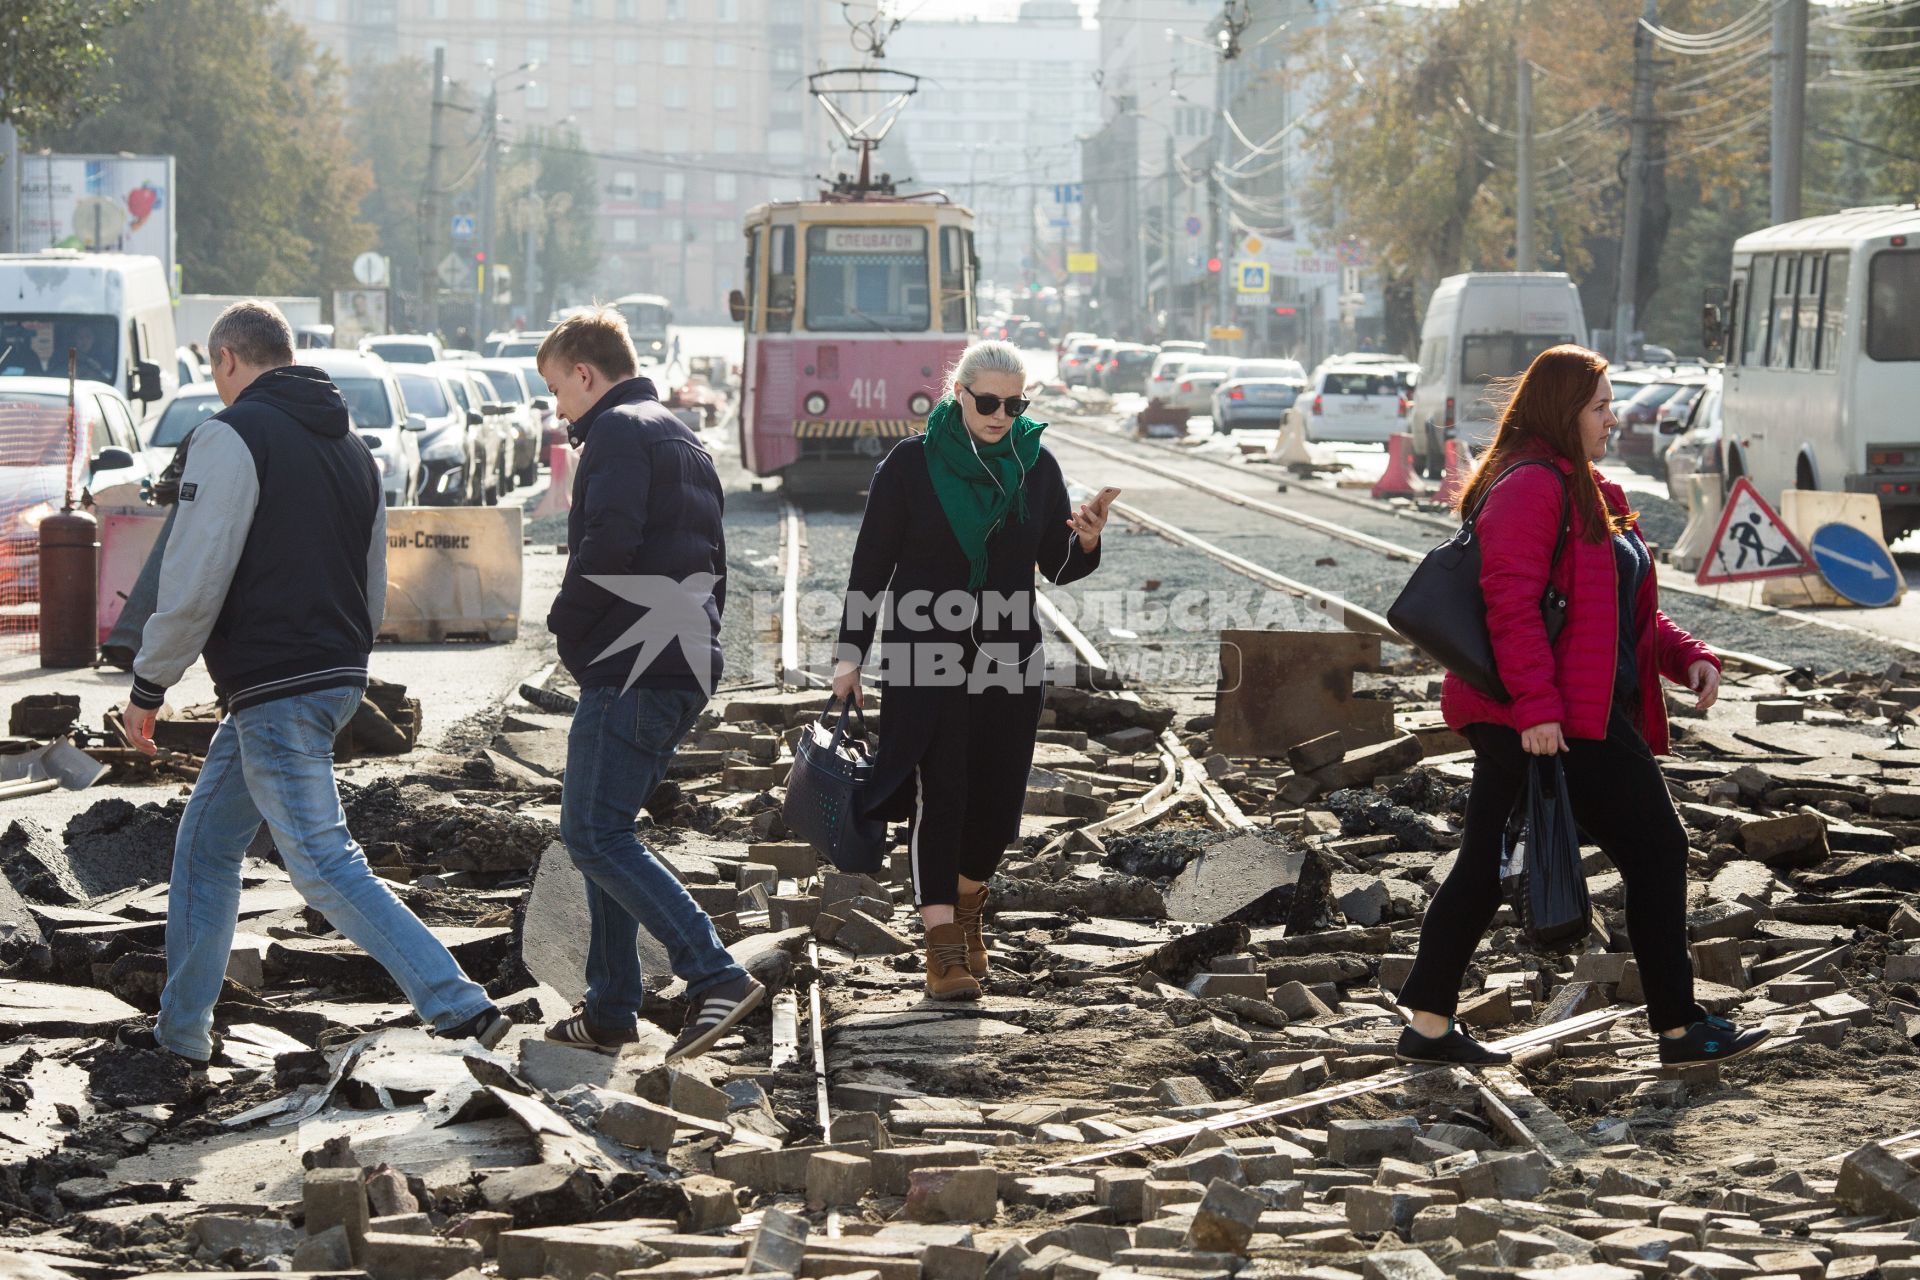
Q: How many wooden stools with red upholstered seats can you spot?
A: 0